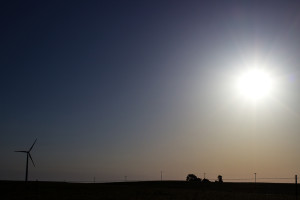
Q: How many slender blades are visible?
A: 3